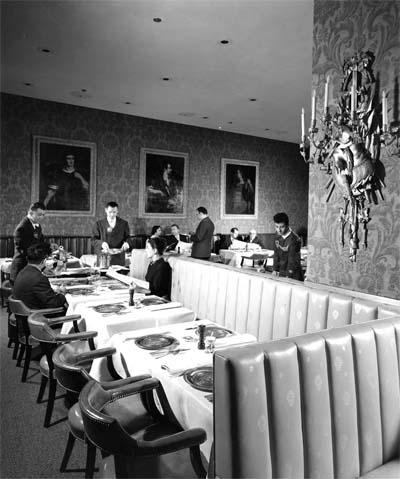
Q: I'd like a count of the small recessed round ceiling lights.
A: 11